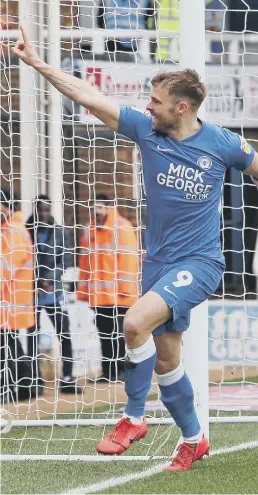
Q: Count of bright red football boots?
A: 2